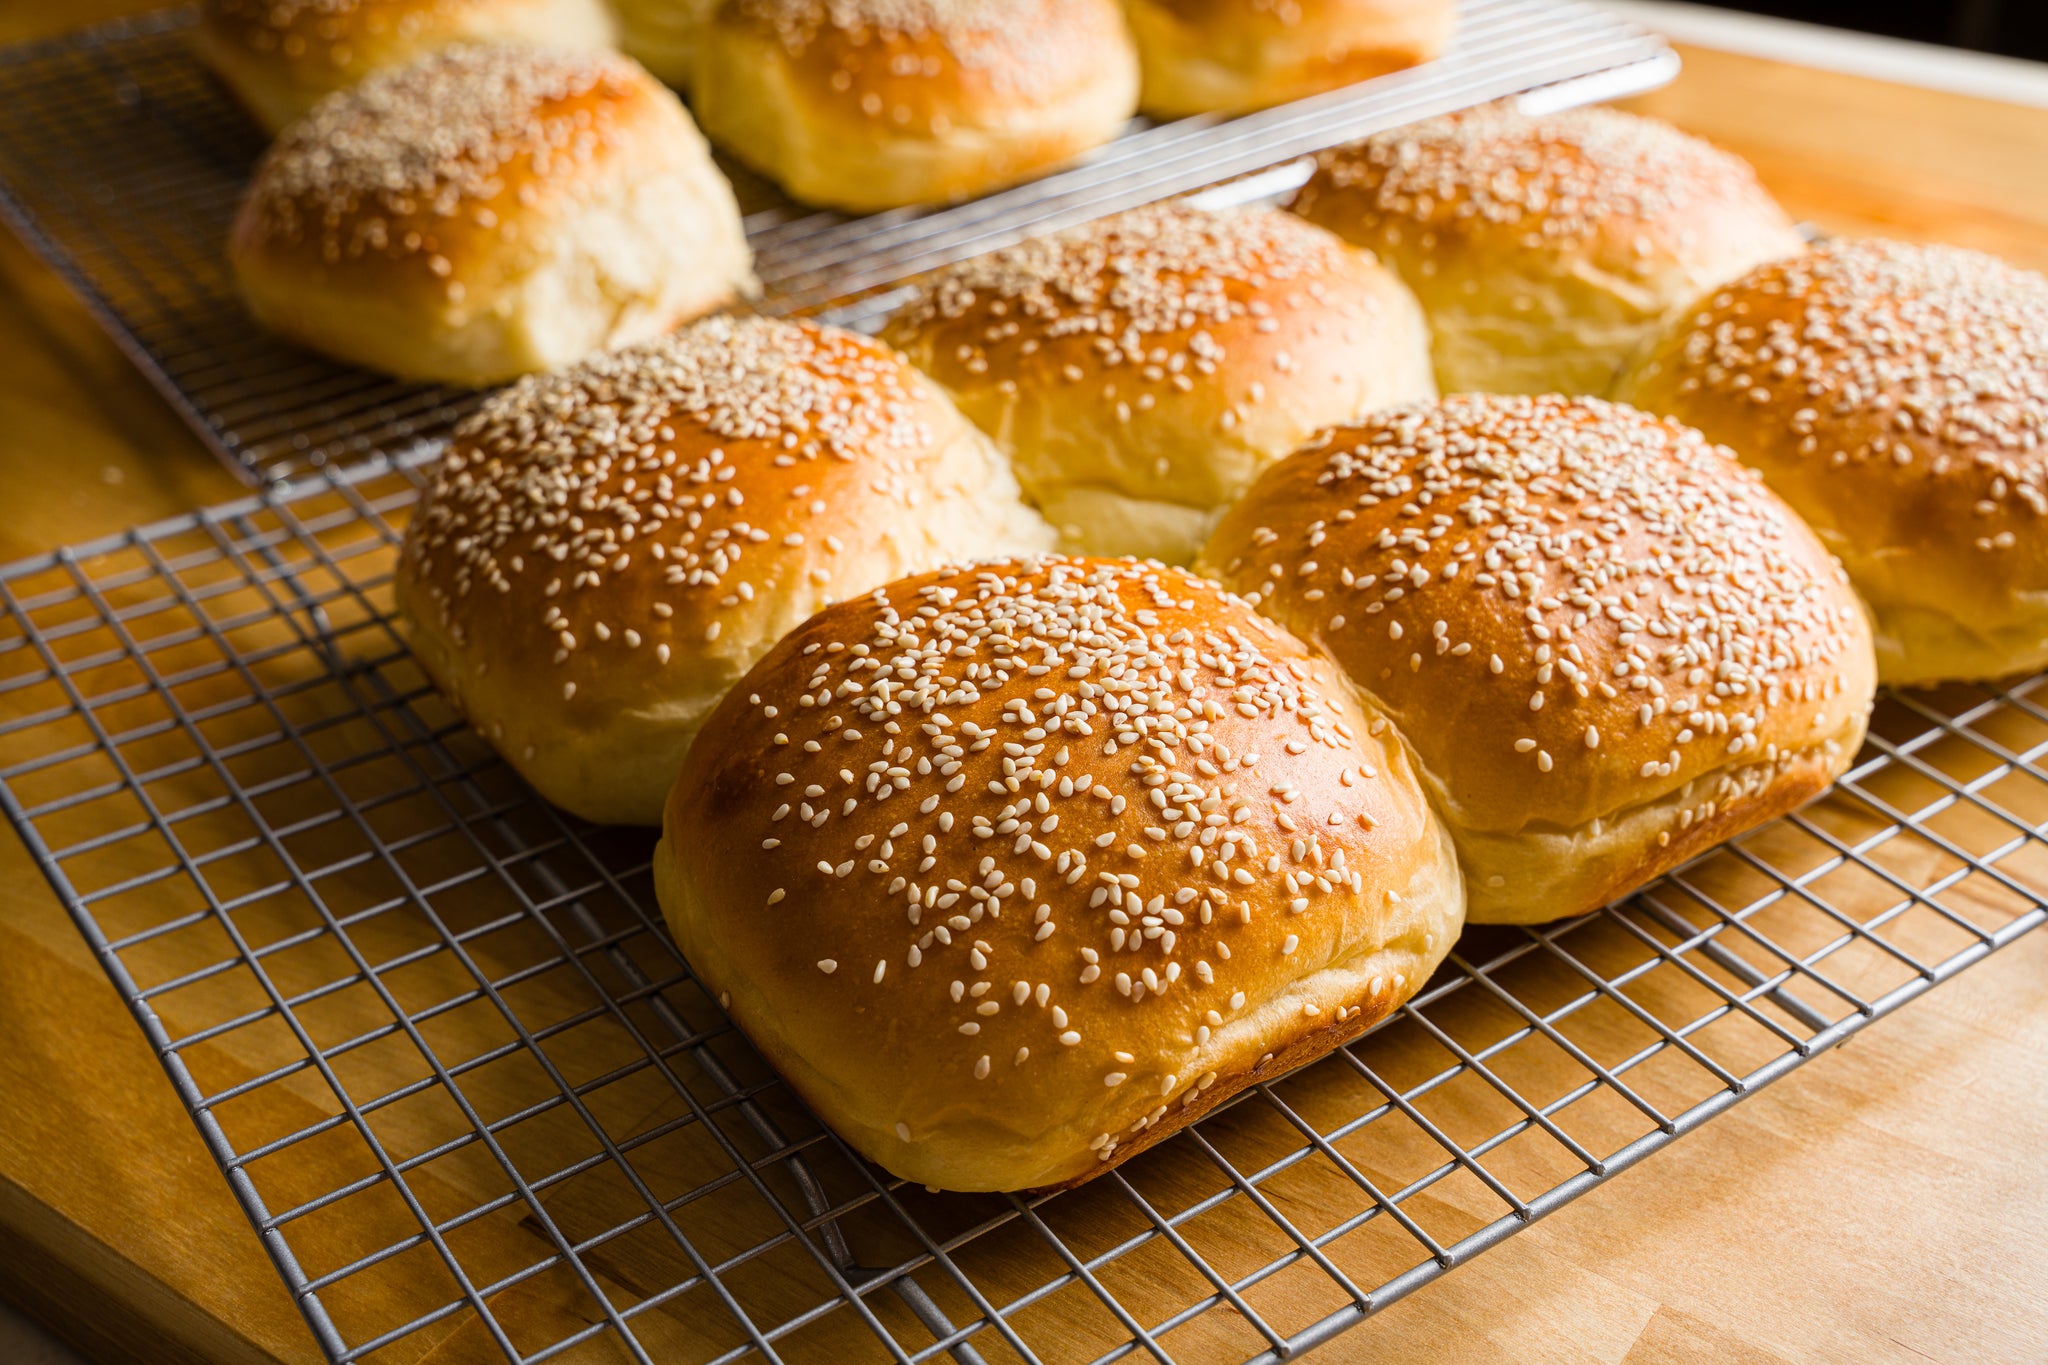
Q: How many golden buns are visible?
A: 11